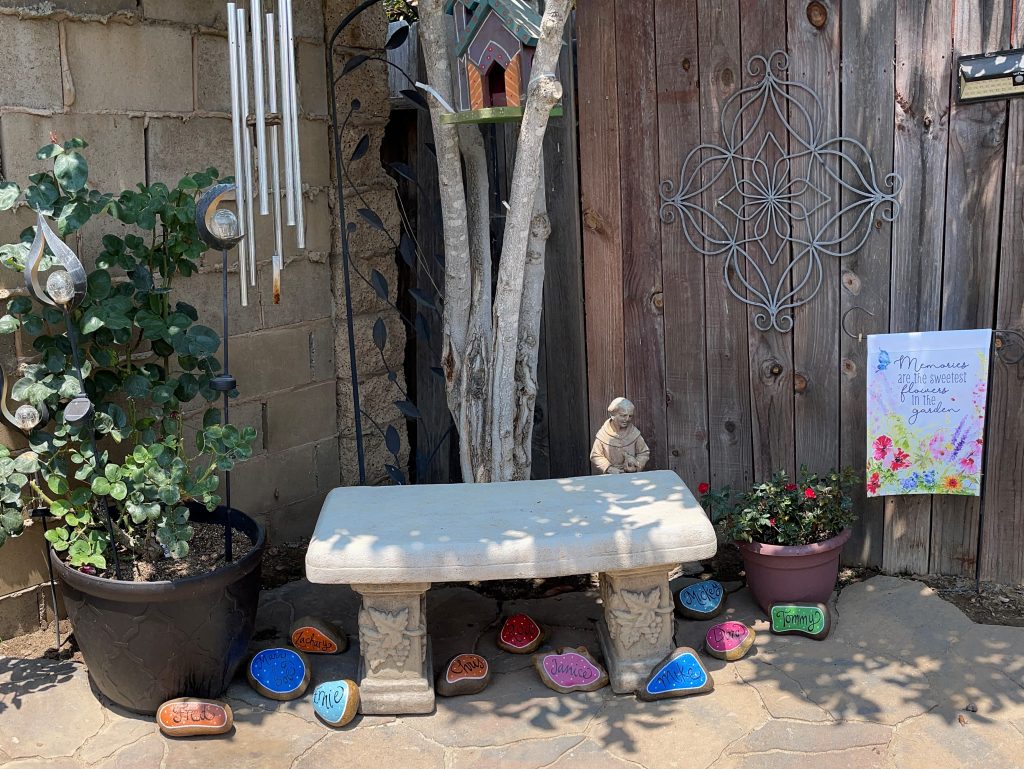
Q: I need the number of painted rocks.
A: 11